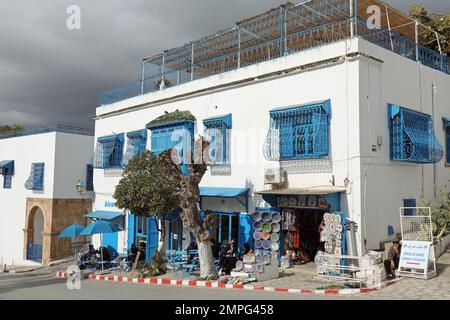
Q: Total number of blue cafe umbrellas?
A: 2